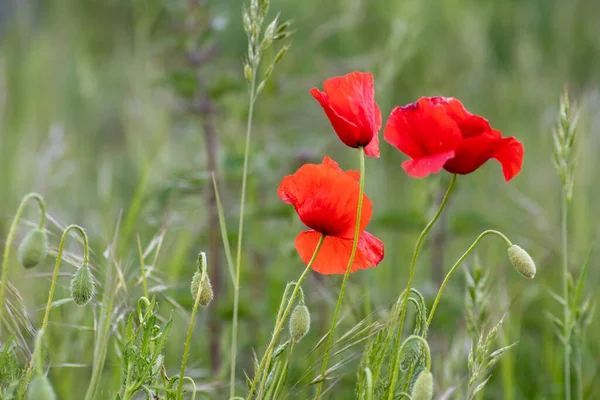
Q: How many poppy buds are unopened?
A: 7